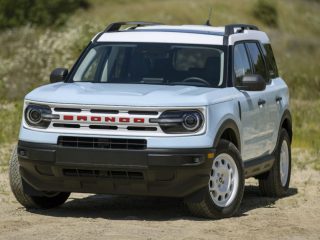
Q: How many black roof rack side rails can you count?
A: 2